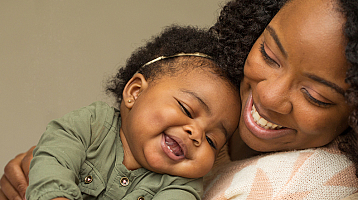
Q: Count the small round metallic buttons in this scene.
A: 3